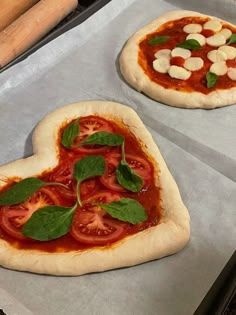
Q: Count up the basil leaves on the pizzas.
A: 11